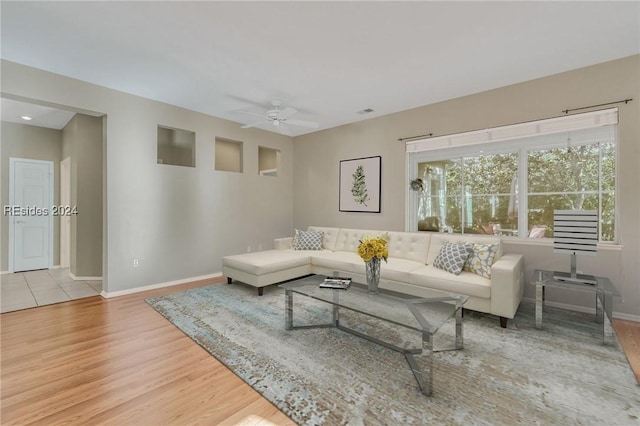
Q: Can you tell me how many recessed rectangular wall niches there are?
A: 3